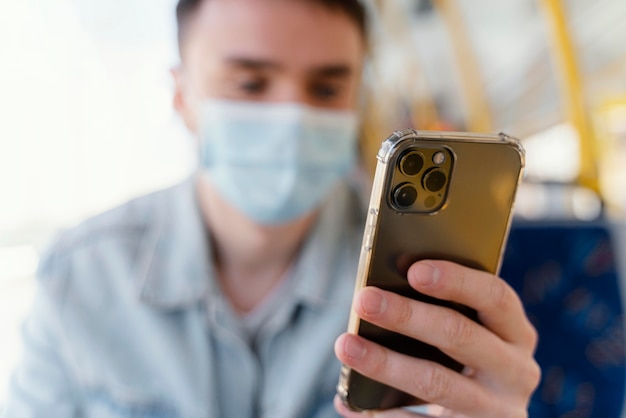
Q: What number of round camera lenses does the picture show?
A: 3